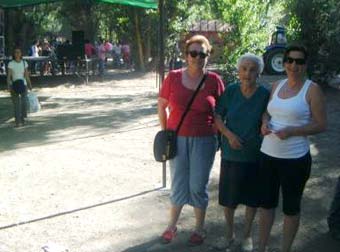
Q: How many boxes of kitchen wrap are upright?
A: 0